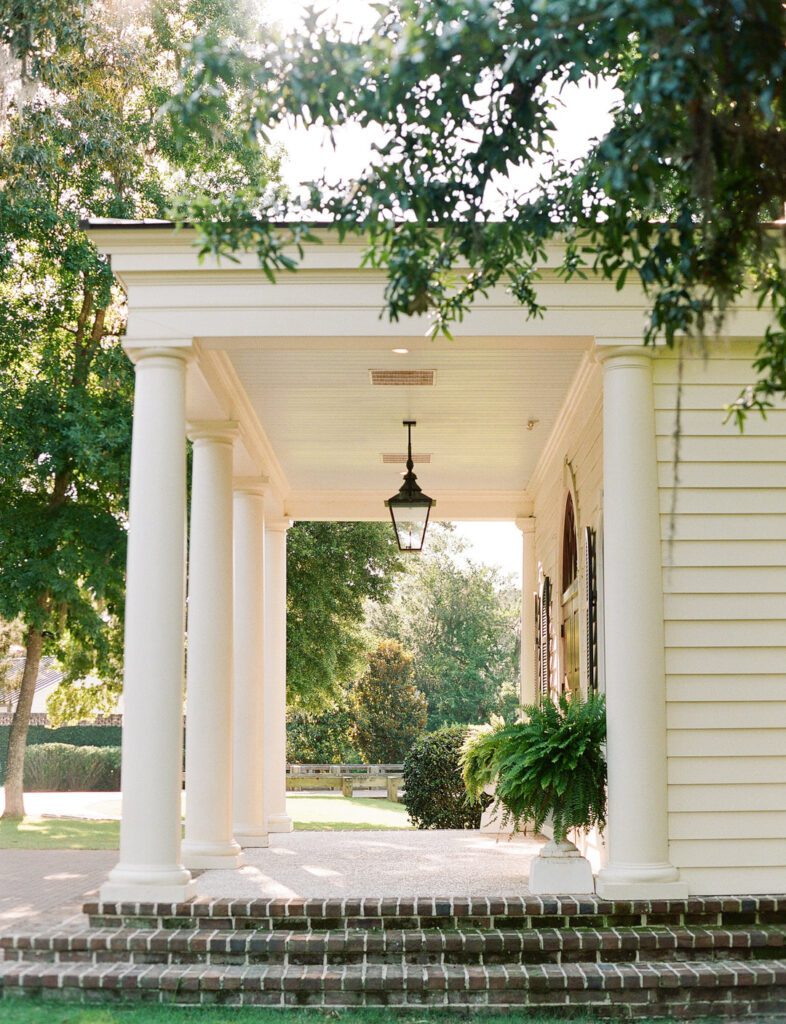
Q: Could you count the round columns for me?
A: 6